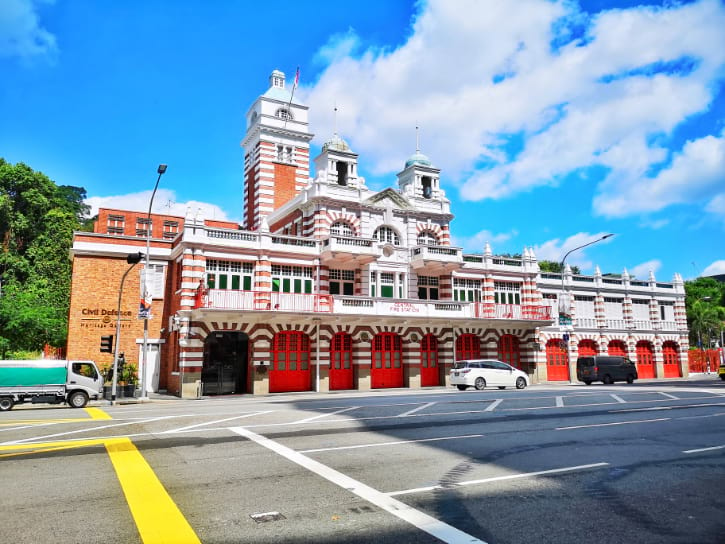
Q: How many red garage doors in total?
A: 11